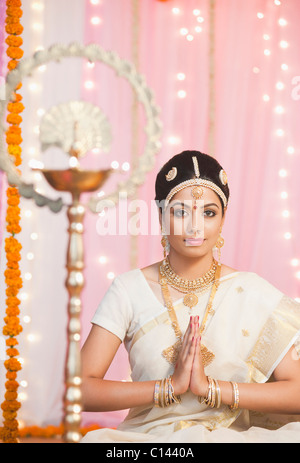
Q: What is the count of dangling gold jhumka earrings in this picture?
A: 2